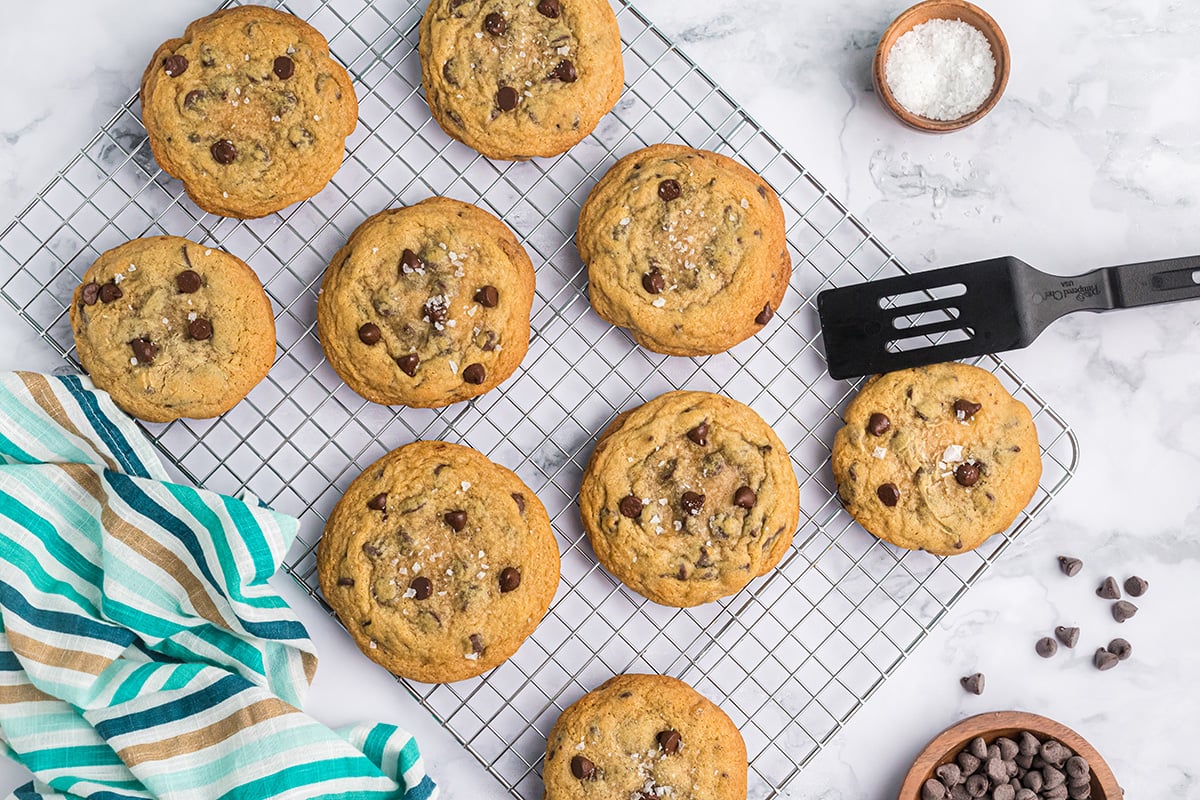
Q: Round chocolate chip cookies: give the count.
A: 9